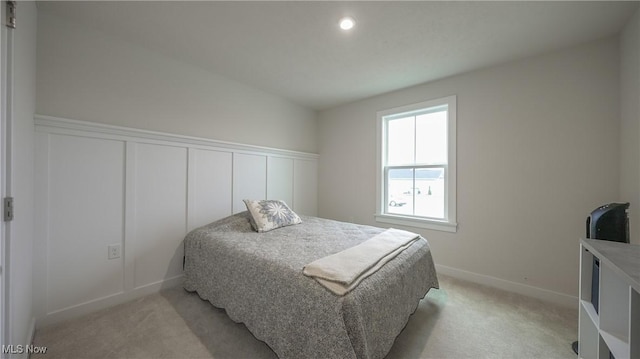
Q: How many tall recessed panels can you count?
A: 6